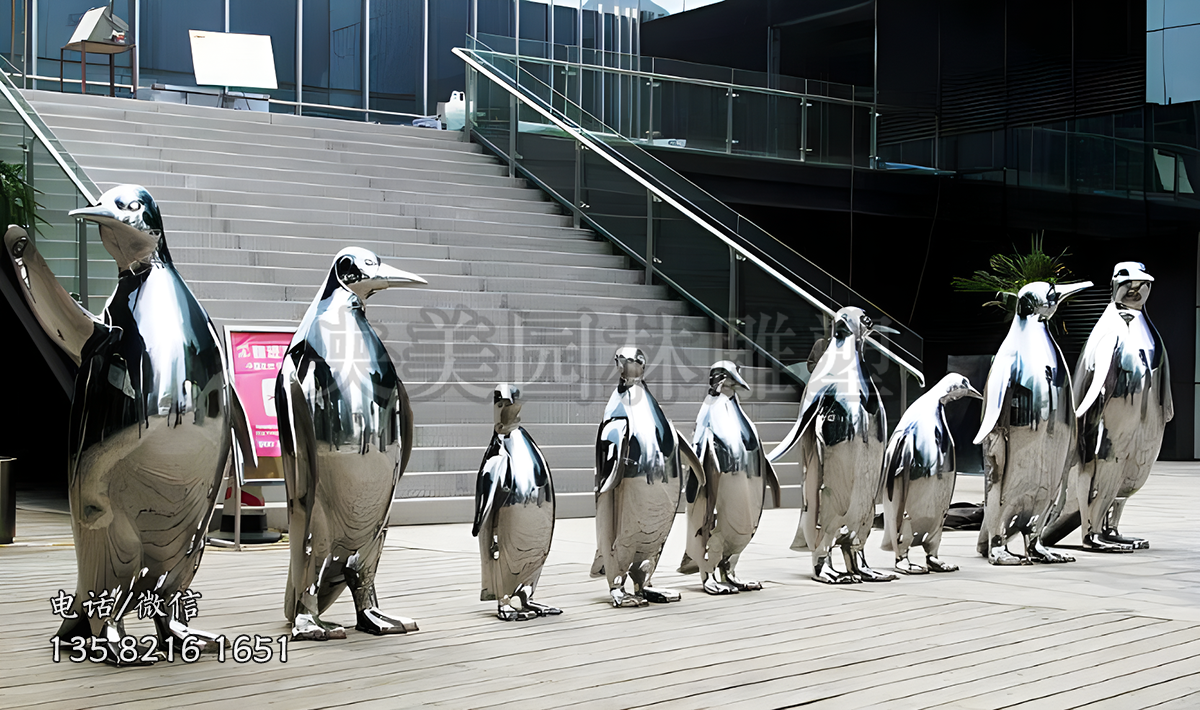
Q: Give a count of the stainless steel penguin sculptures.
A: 9